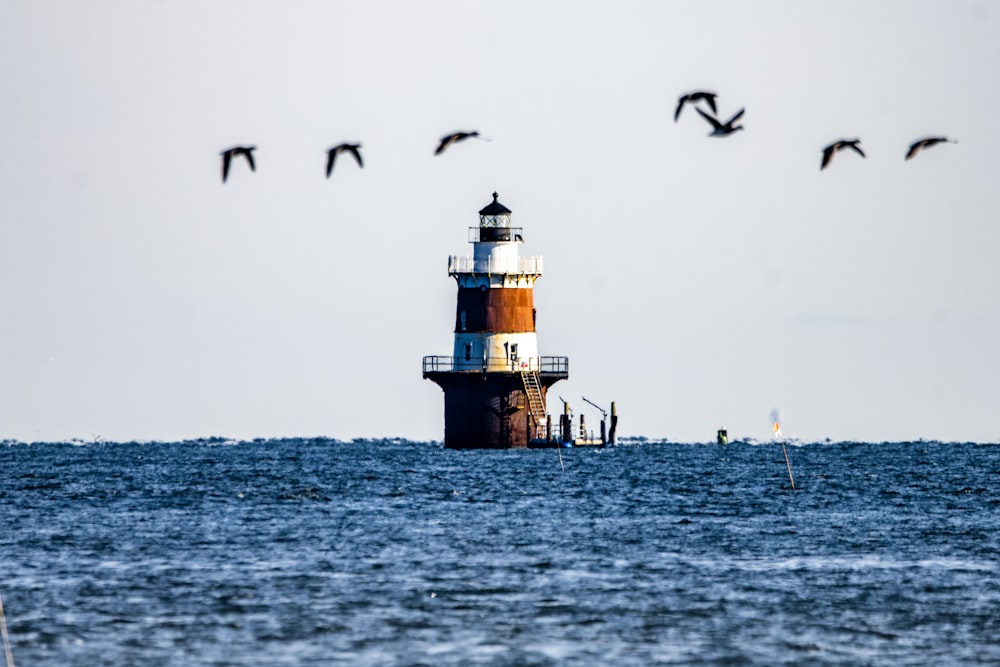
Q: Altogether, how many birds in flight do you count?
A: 7